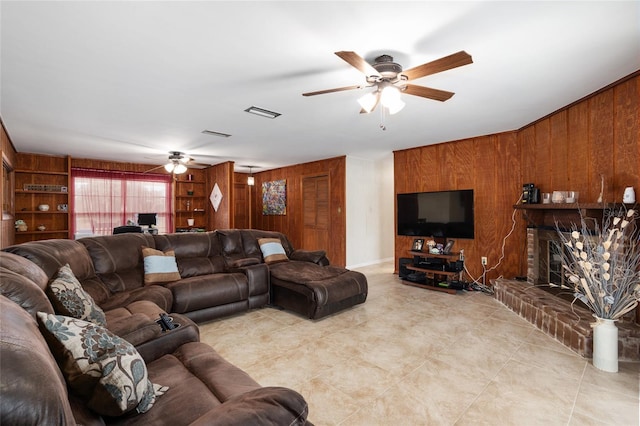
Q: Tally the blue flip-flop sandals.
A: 0